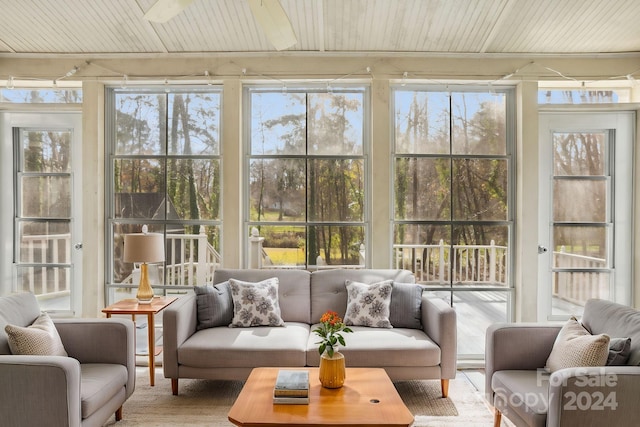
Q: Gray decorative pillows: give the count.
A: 3